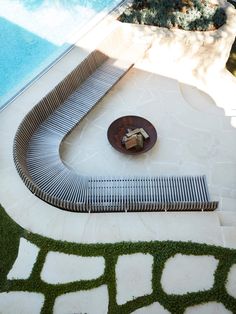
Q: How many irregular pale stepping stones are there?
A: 9